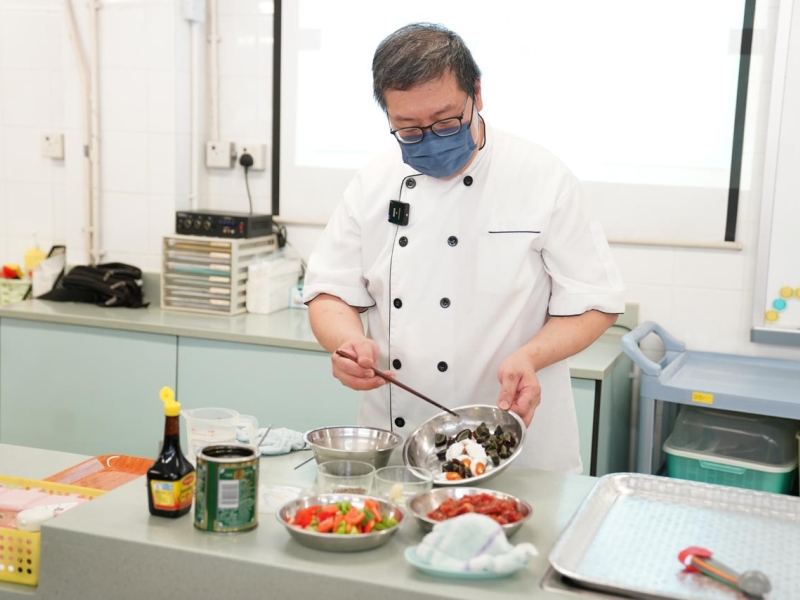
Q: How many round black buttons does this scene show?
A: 9